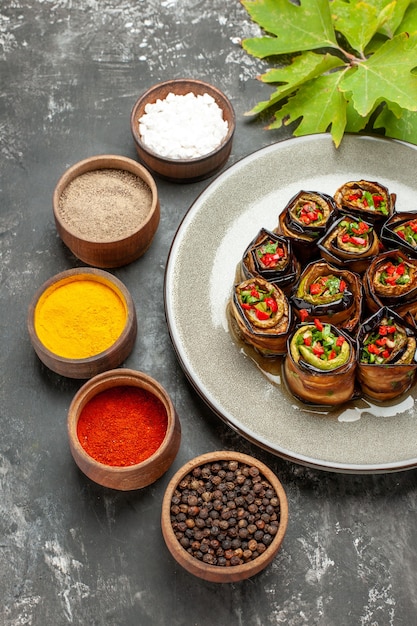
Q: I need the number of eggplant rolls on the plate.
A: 10